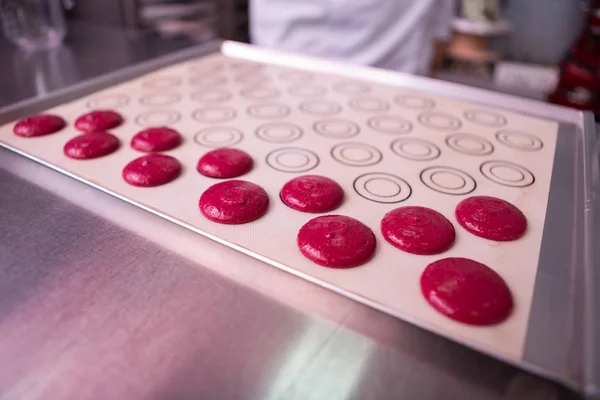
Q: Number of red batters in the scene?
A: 12